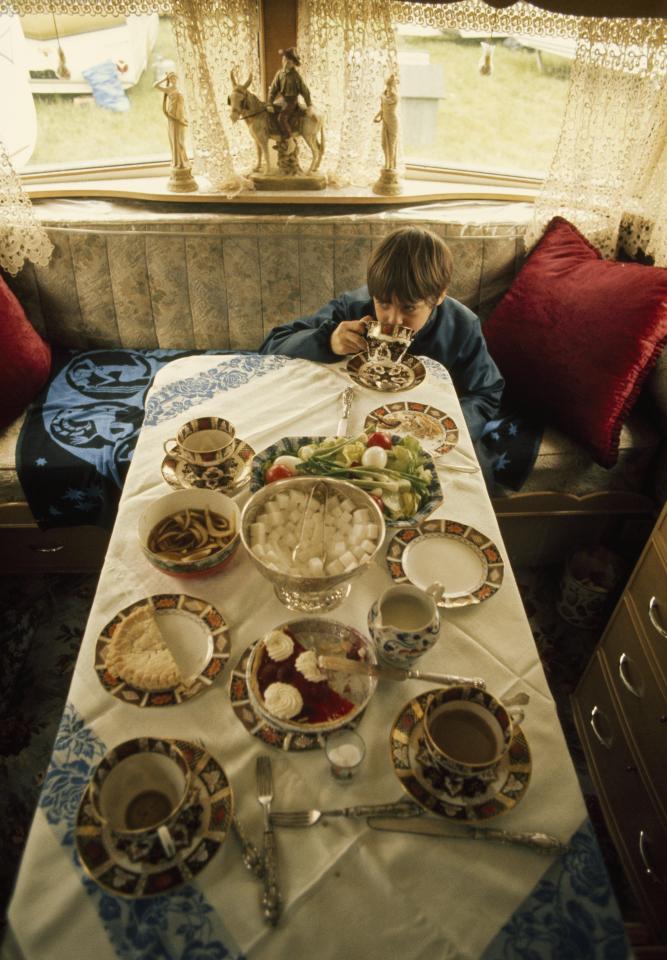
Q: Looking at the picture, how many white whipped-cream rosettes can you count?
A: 3